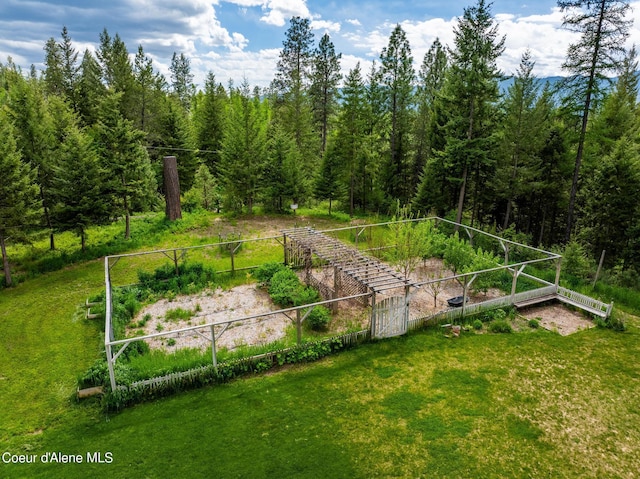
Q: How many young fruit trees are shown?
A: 5